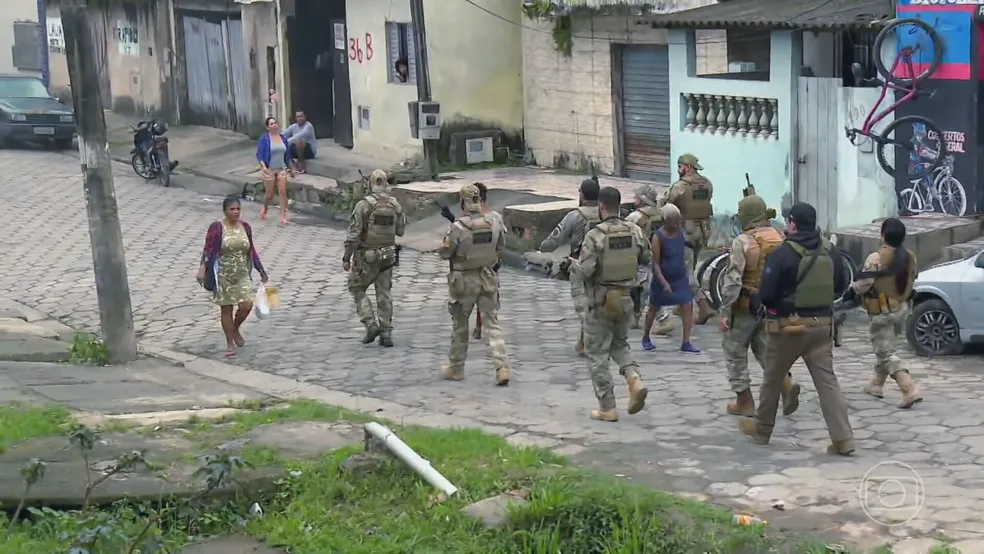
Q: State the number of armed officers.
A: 9